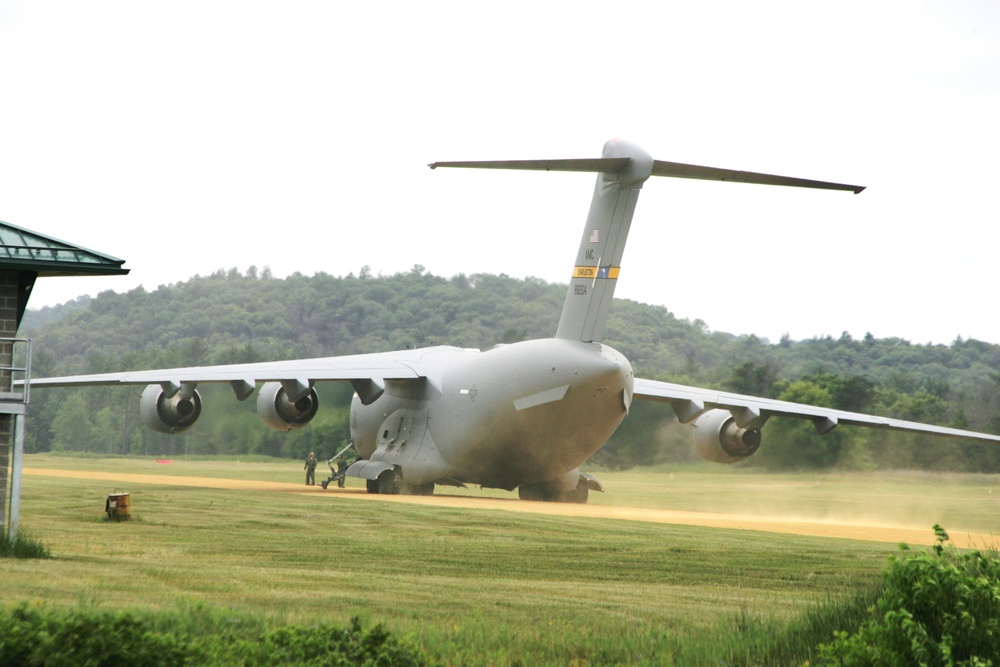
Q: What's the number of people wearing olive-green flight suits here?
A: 2